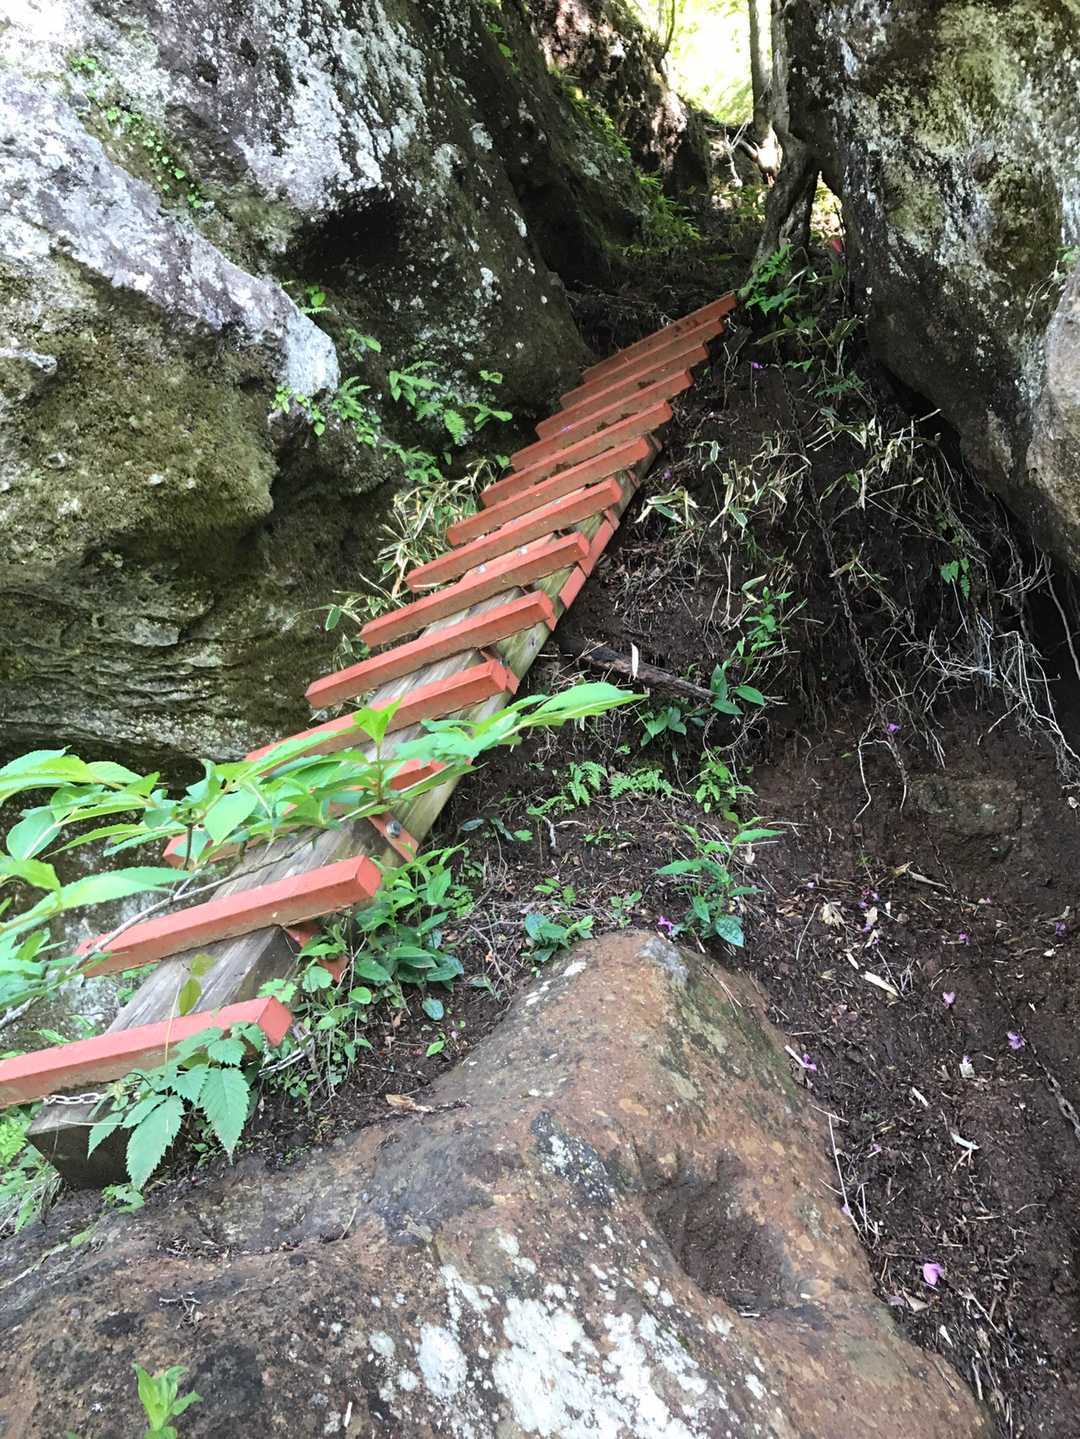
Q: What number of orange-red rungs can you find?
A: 13